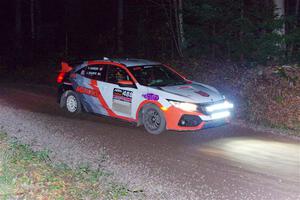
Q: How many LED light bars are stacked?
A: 2